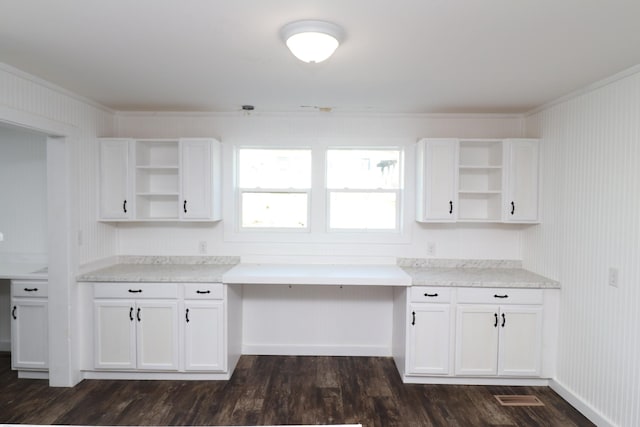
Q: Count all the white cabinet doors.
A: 11